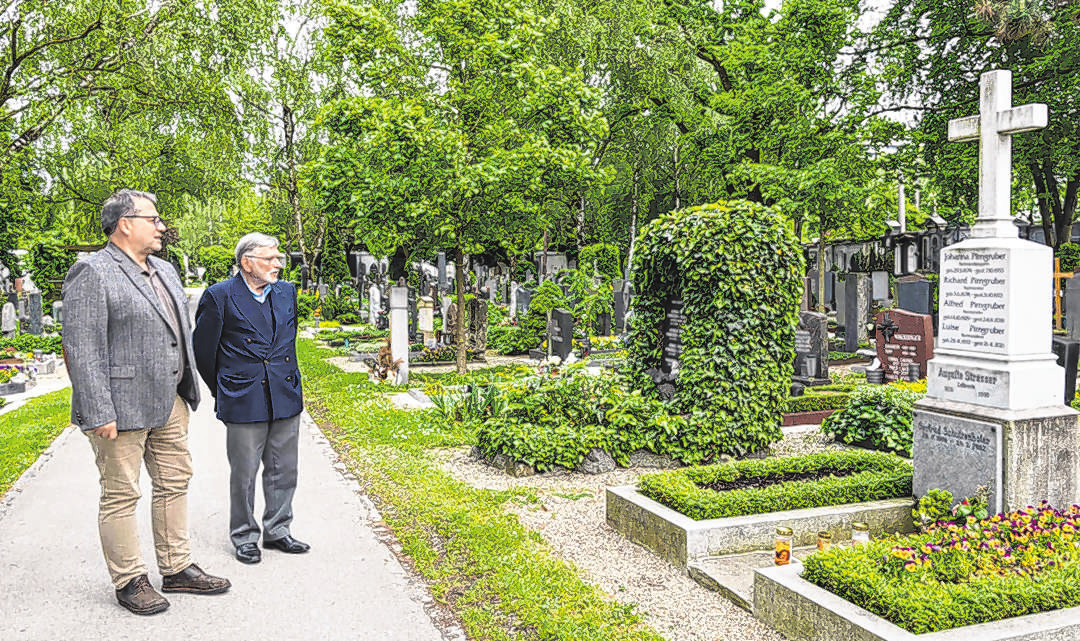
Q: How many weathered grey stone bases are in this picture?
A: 1